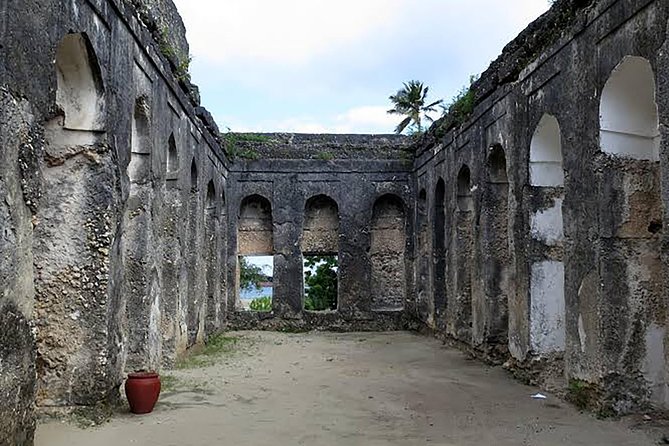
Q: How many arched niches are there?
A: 15